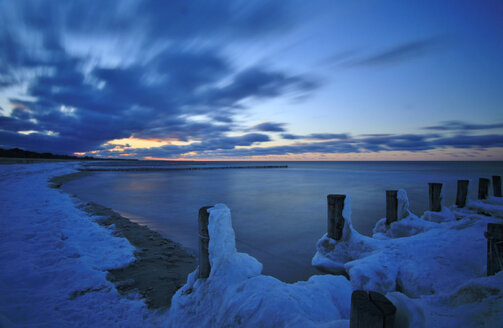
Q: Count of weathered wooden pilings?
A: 9